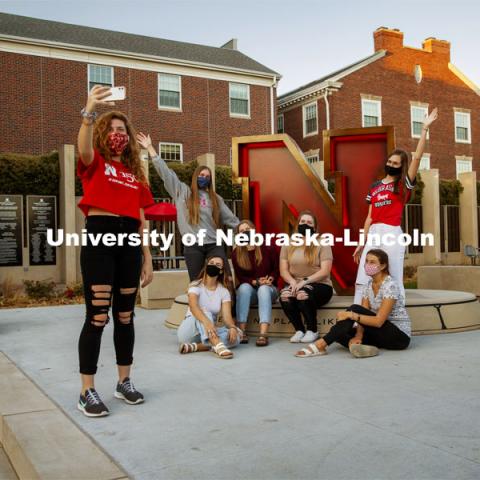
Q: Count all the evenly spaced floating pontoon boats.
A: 0